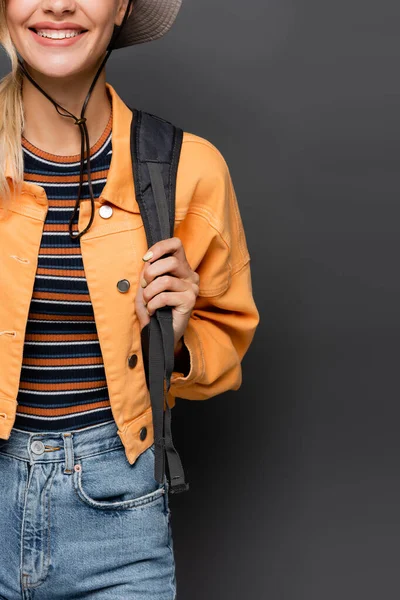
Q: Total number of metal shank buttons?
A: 5